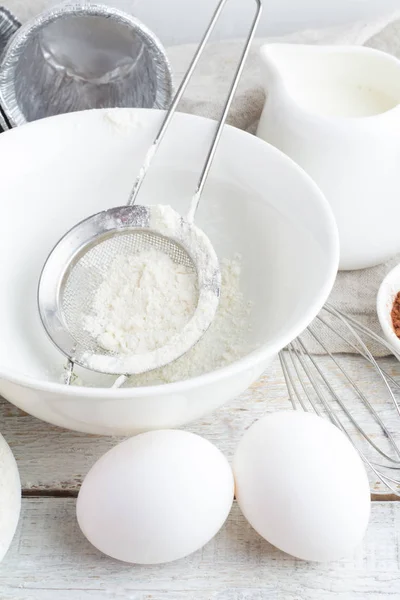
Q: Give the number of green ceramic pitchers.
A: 0